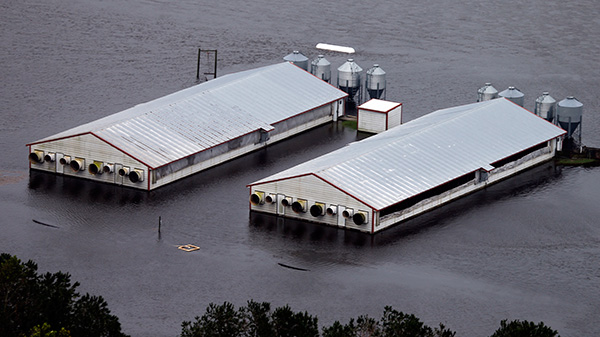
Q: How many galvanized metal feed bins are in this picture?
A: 8